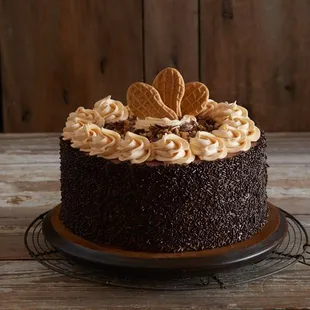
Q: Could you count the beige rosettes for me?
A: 12